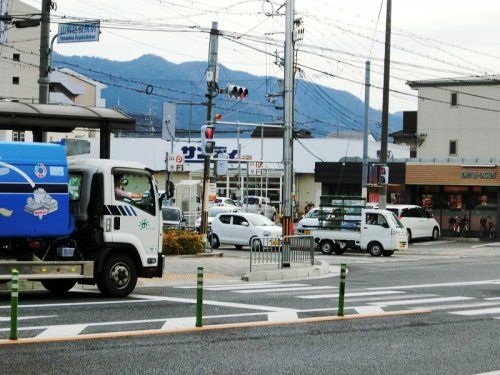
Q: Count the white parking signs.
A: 2